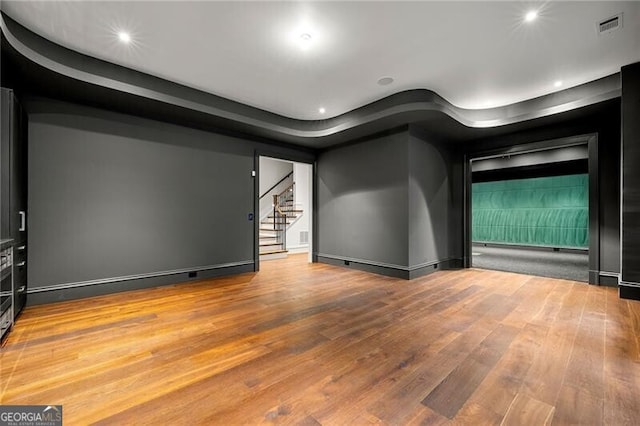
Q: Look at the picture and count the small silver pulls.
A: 3